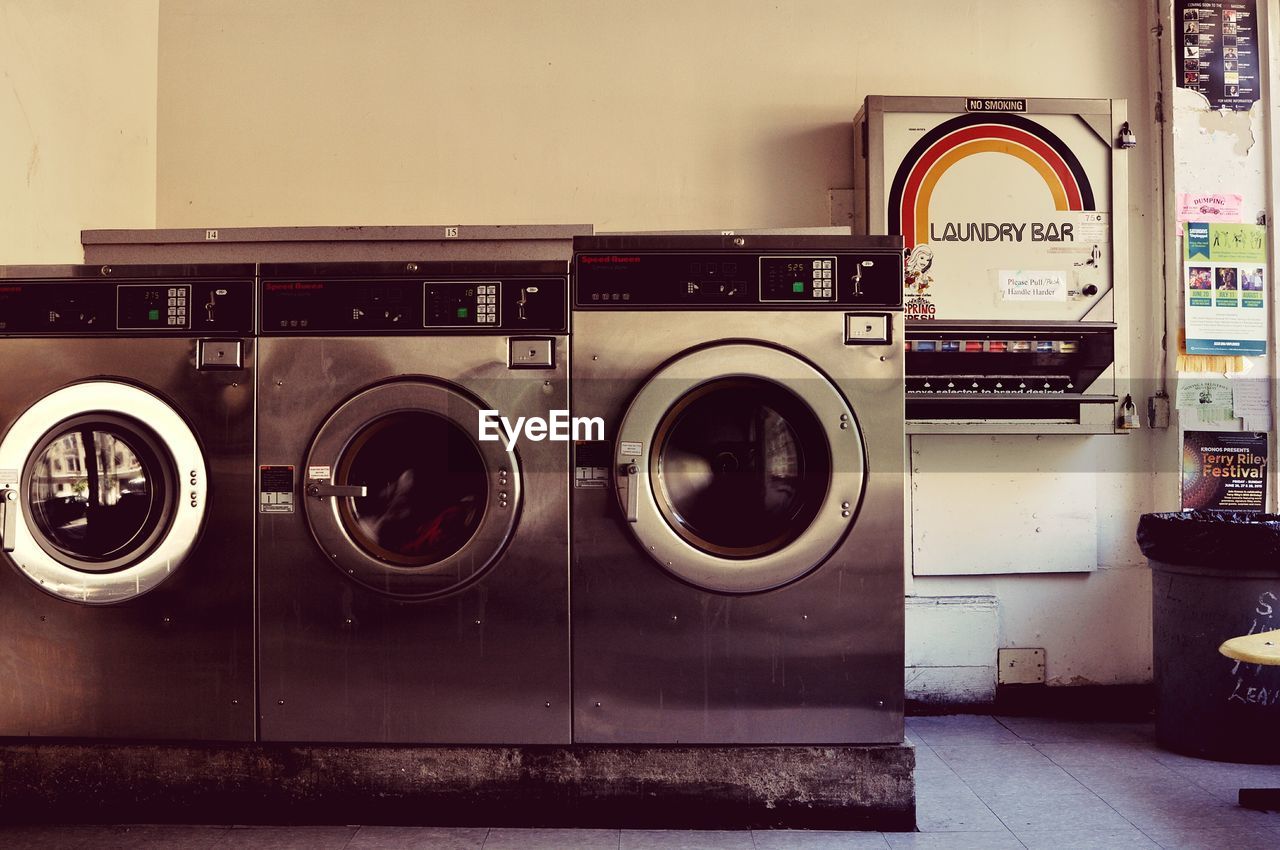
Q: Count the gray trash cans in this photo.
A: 1